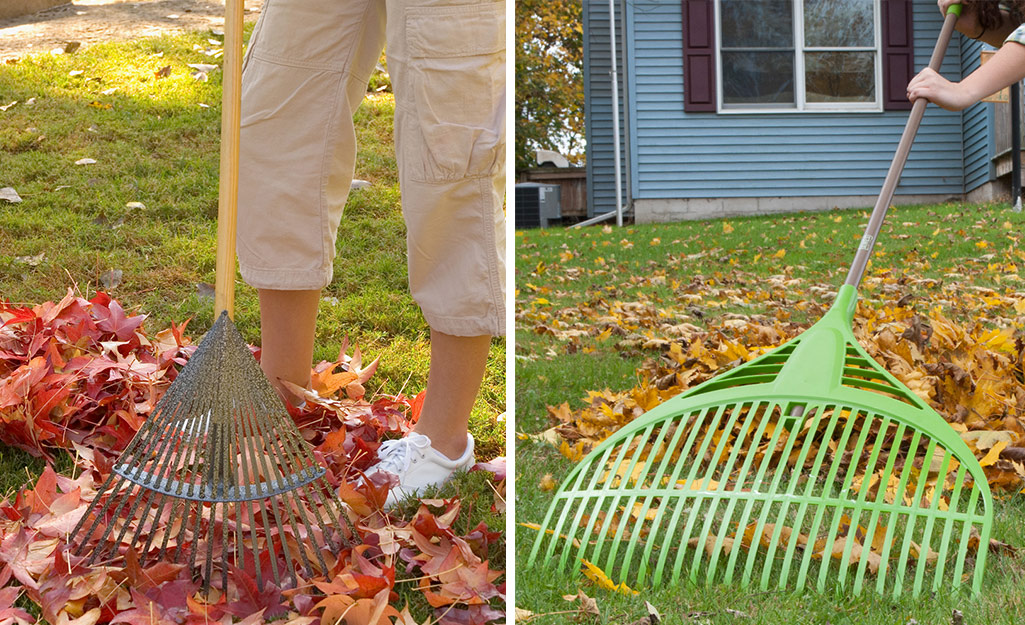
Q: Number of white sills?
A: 1